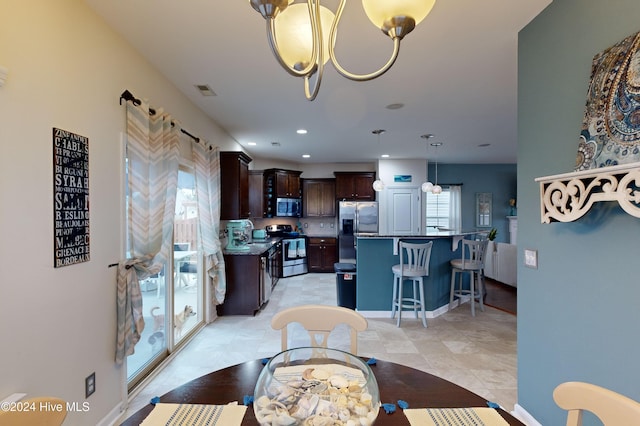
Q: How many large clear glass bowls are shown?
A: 1